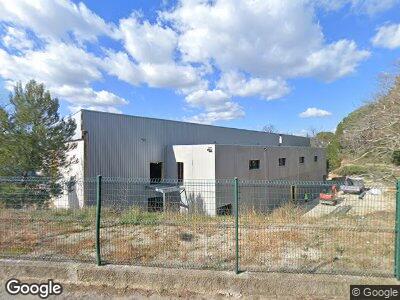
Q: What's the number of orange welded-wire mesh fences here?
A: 0